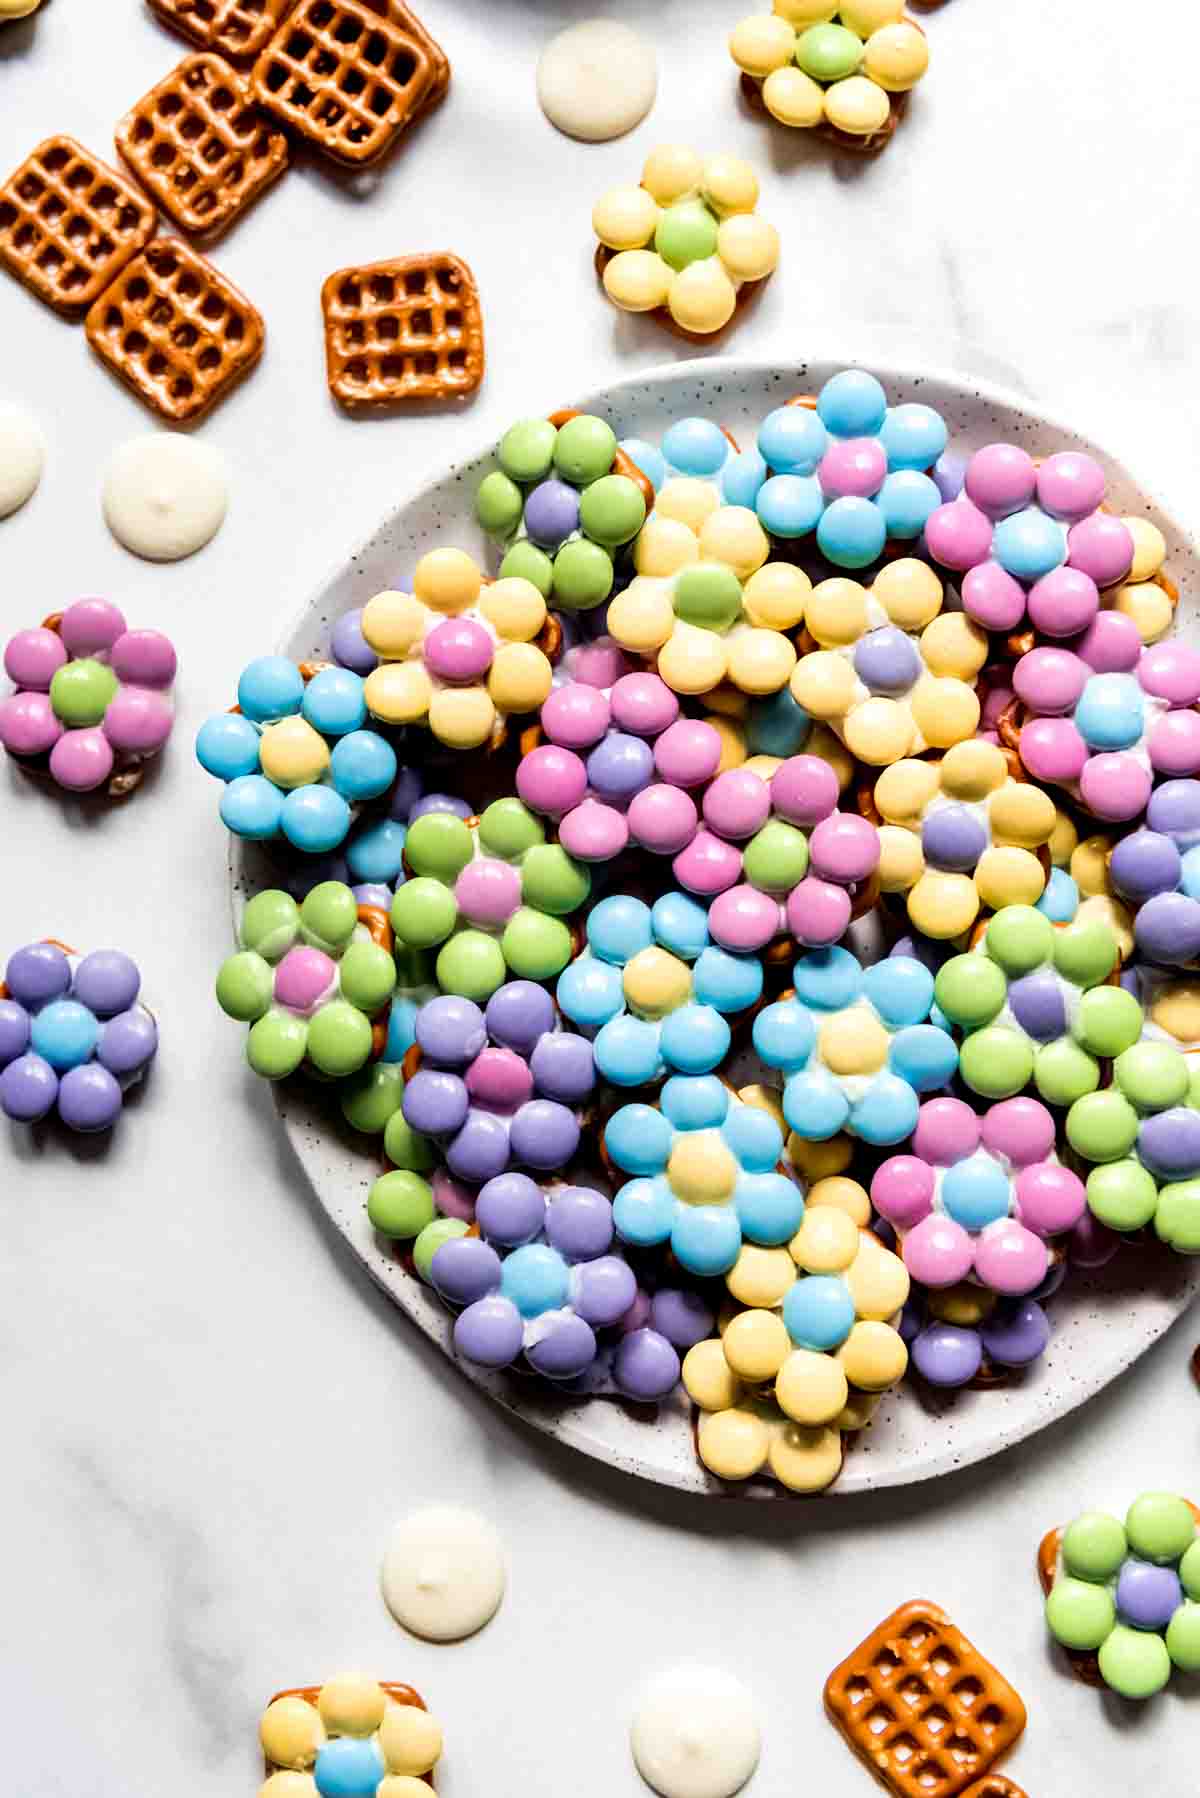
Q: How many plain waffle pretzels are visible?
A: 9